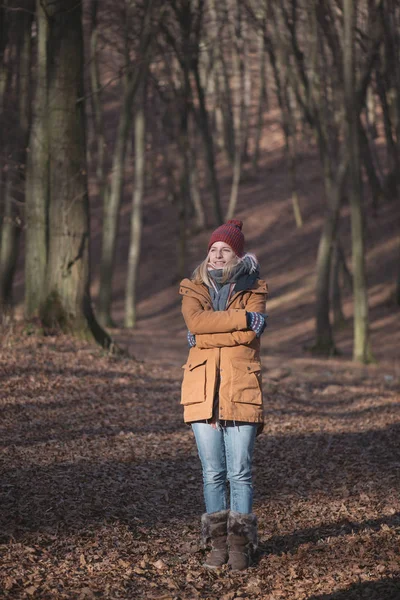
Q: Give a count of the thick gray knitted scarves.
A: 1